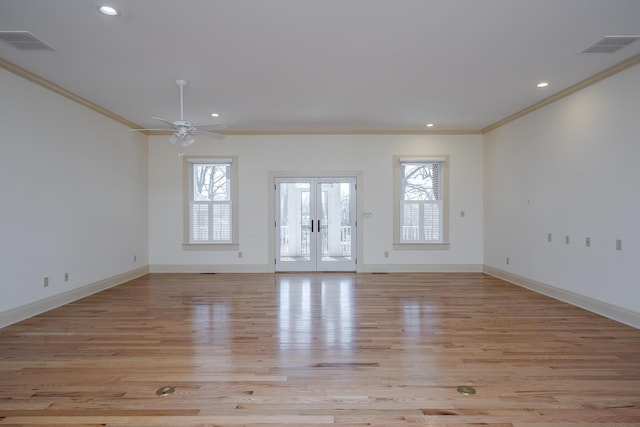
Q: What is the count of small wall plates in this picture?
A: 12